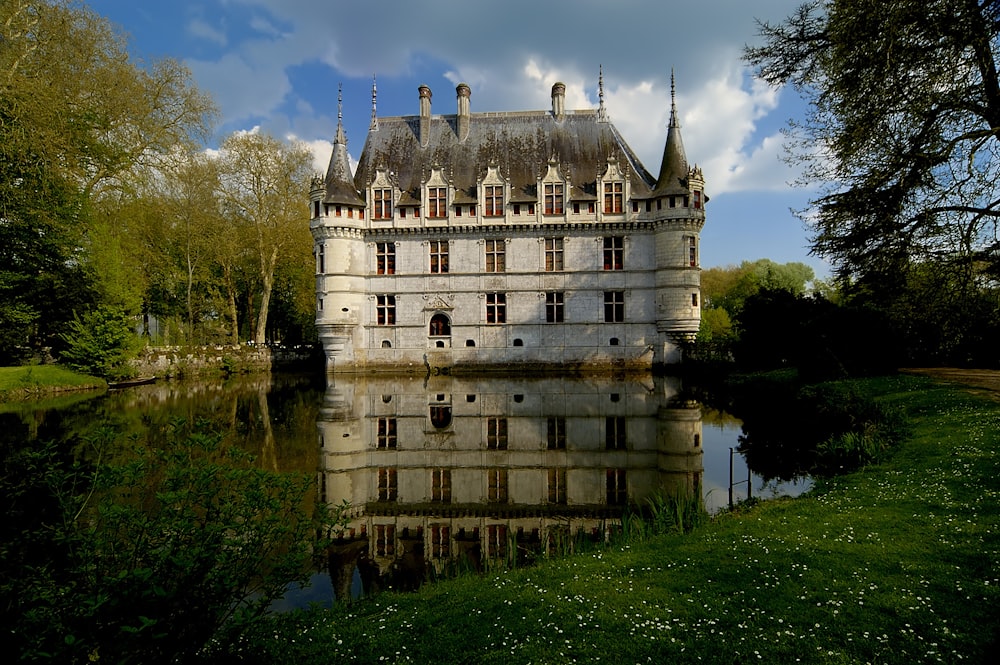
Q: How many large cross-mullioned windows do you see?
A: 14